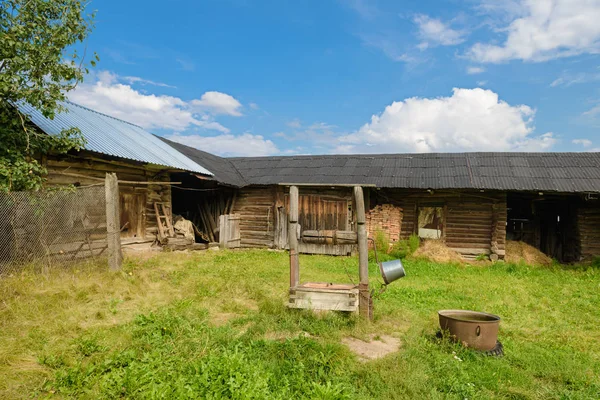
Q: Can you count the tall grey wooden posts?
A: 3